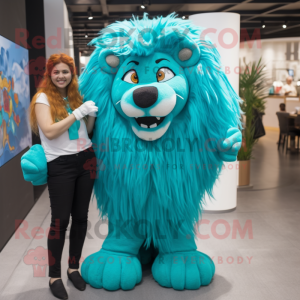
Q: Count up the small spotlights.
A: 6